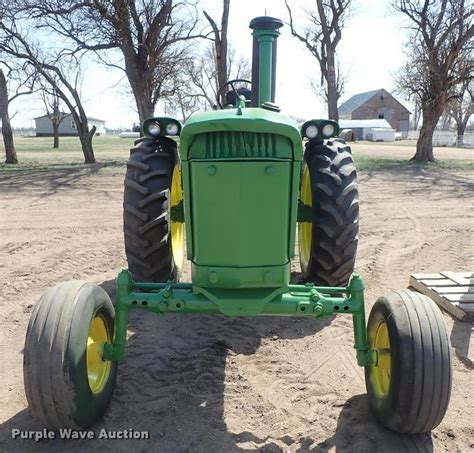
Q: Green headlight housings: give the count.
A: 2